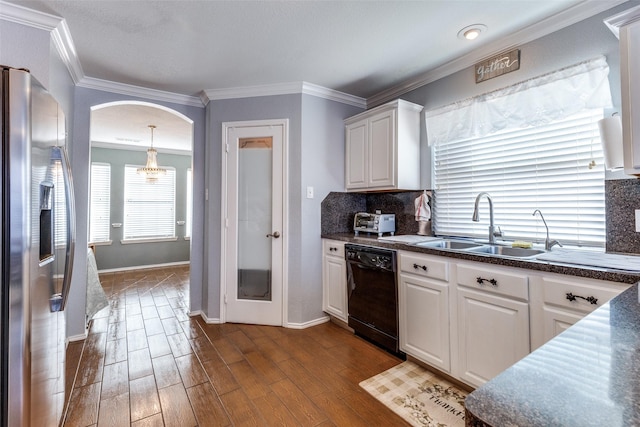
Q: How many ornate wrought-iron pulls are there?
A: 4